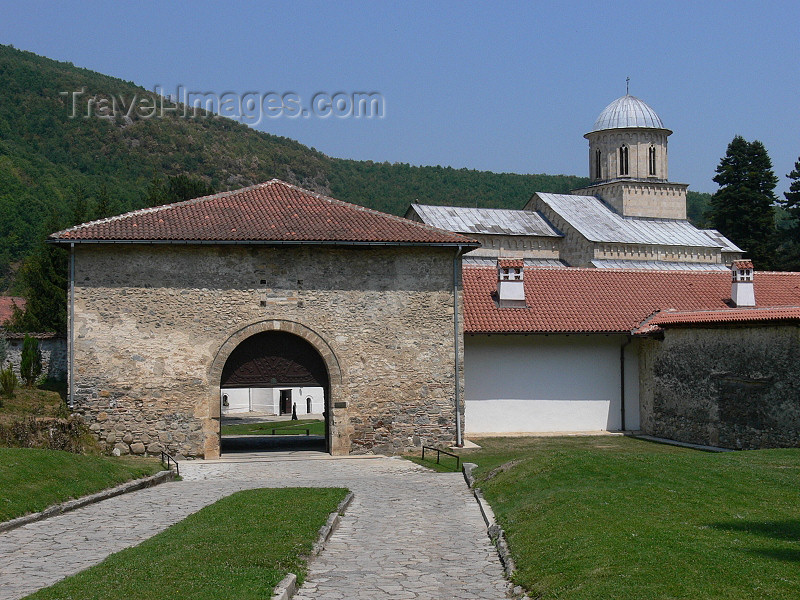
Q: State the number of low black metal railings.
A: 2